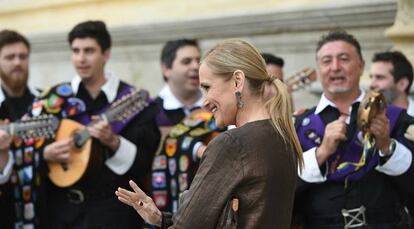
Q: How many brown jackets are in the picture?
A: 1